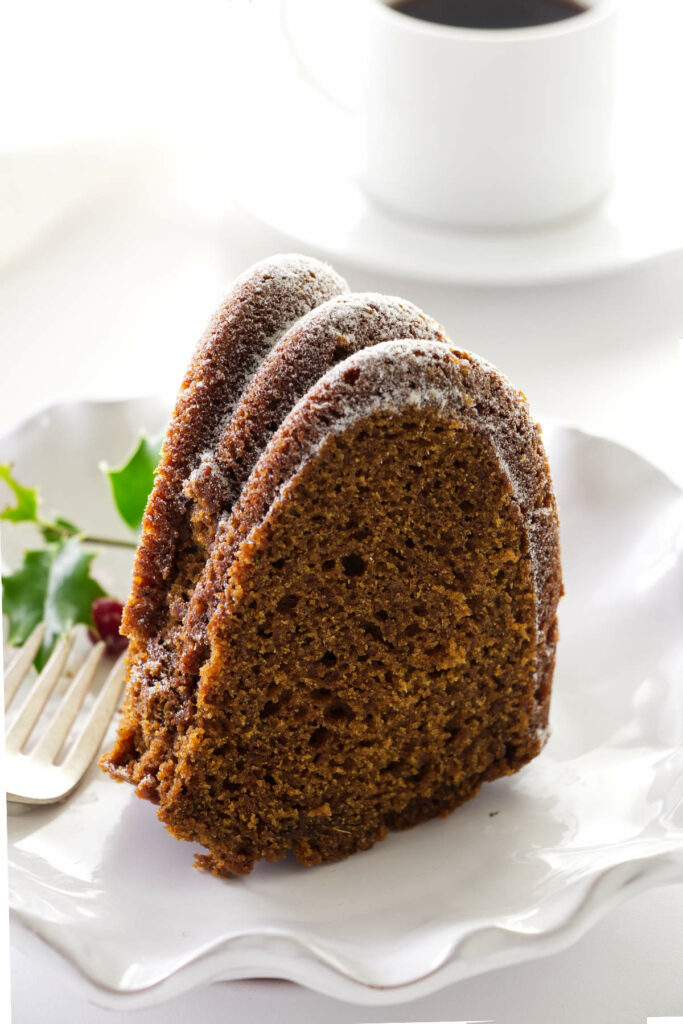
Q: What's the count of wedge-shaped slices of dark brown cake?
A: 1